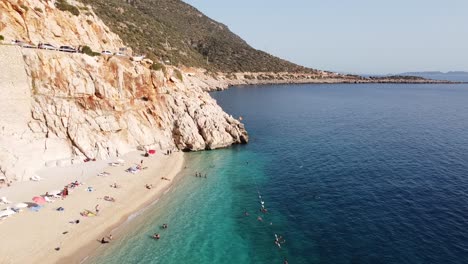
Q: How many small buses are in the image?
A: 0